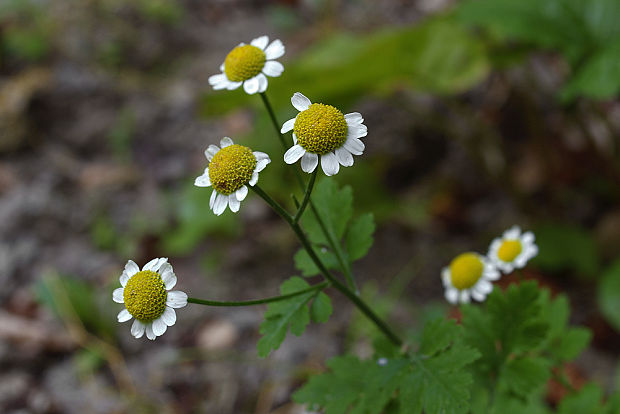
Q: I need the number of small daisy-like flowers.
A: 6